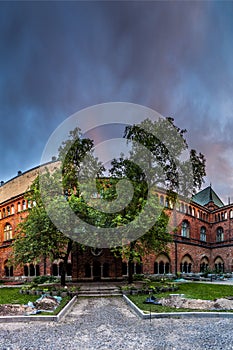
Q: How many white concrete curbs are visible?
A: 2